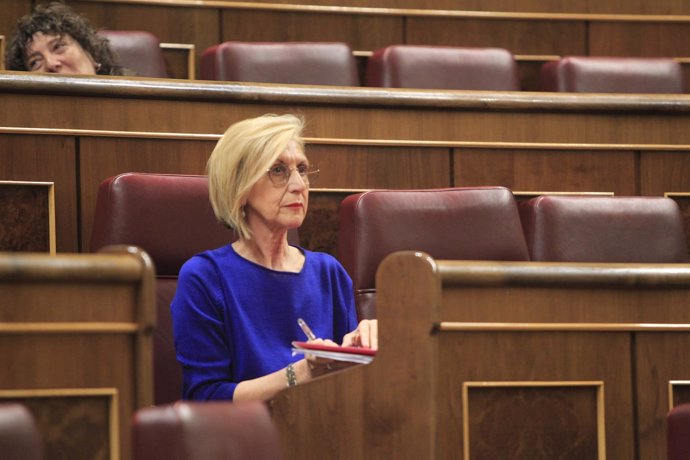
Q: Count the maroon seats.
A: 10